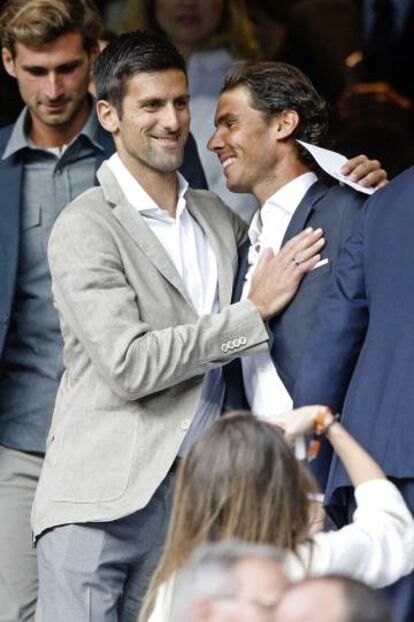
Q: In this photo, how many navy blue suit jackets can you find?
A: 3